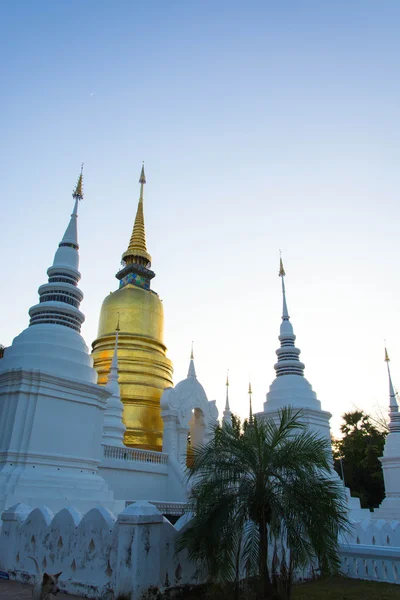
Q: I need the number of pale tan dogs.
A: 1